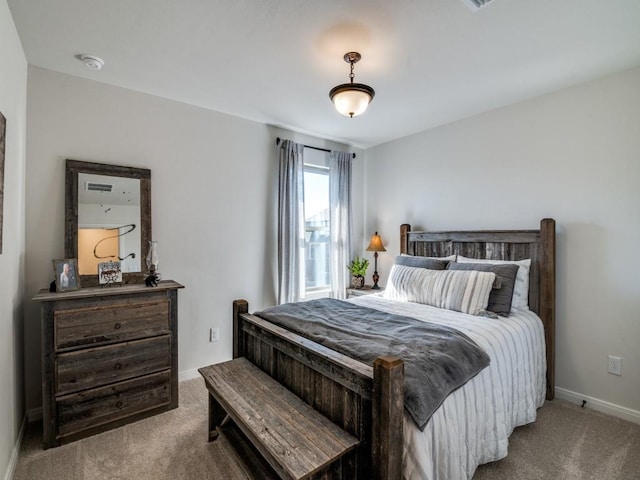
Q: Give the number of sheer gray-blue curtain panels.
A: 2